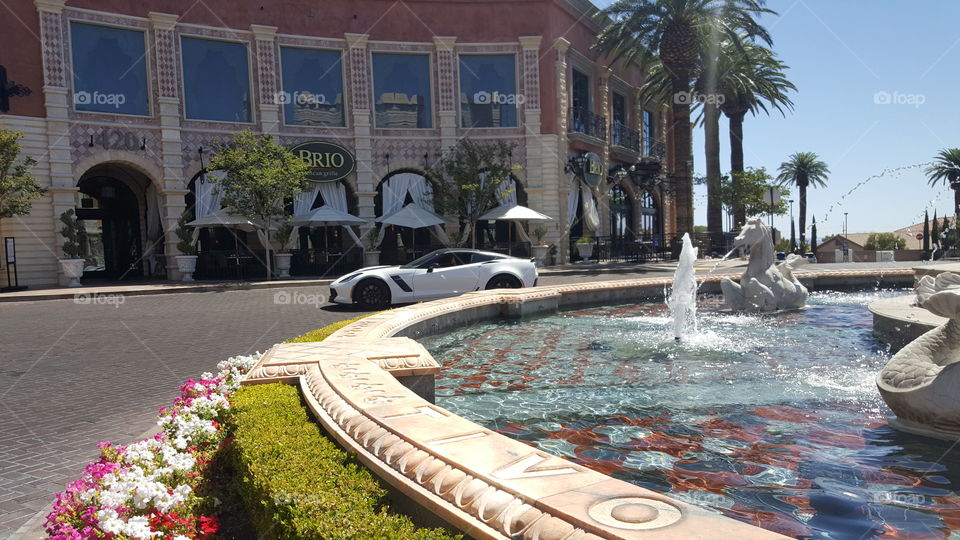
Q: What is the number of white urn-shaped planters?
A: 6